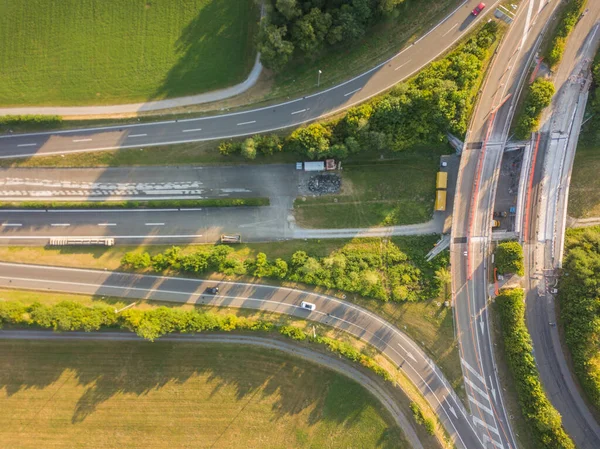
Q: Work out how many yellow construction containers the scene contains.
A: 2